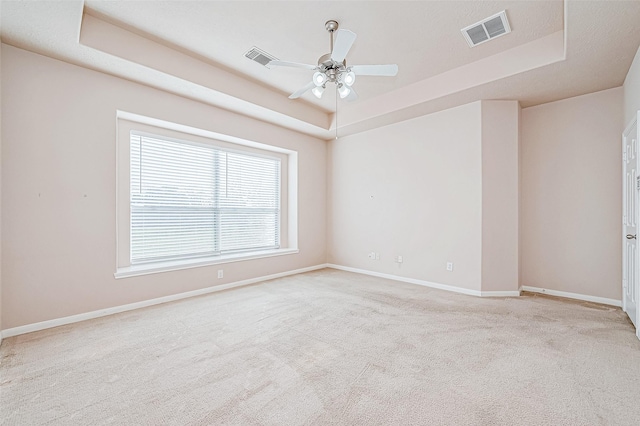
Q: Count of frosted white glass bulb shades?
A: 4